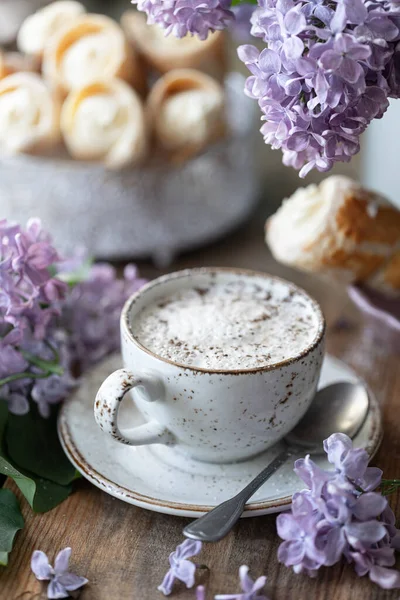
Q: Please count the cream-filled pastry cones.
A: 7